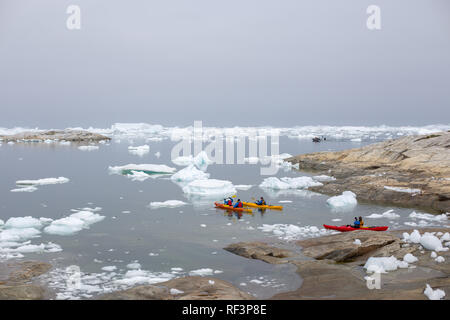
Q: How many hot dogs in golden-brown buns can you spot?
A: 0